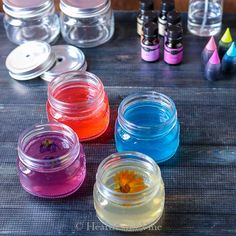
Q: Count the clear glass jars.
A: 6